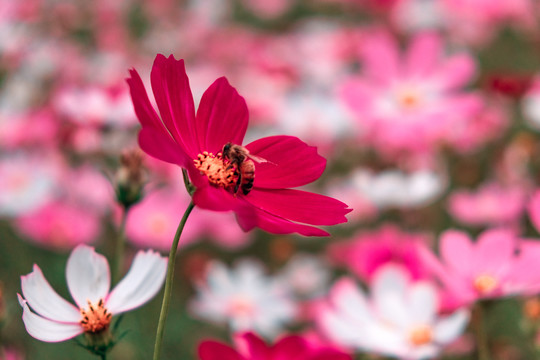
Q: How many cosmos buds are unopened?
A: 1